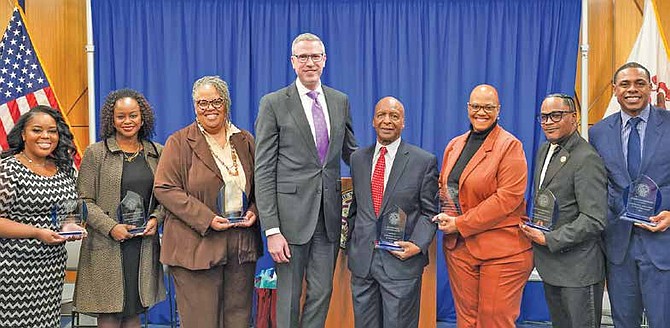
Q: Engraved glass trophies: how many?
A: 7